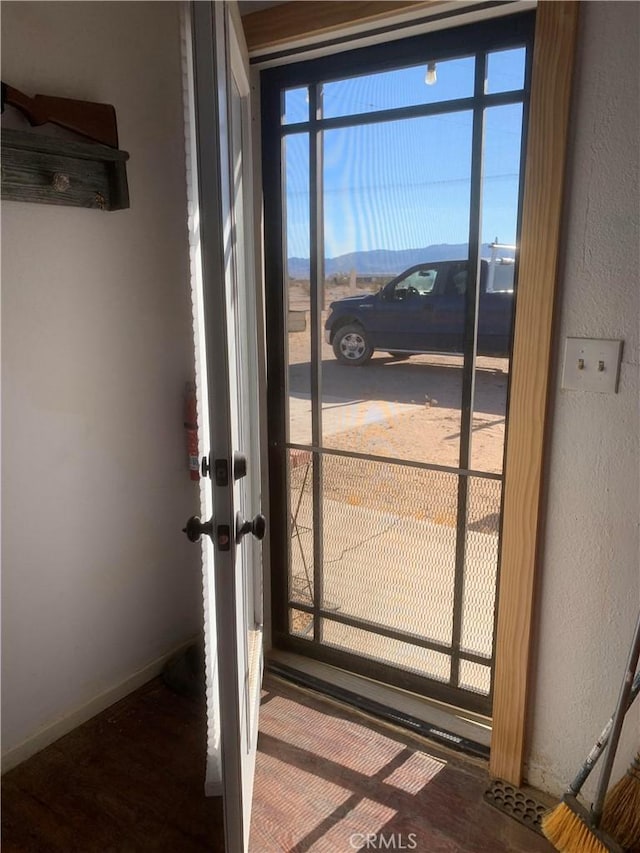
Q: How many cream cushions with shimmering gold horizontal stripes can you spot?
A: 0